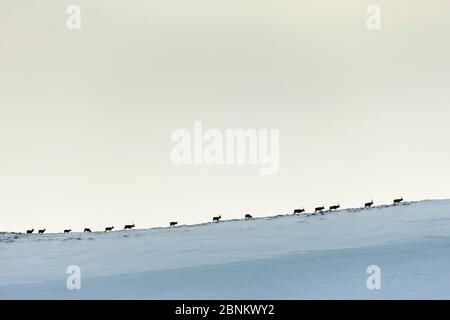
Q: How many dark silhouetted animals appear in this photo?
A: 14